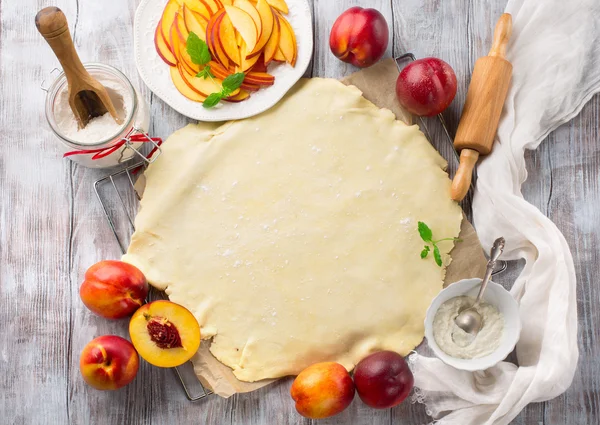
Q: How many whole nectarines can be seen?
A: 6